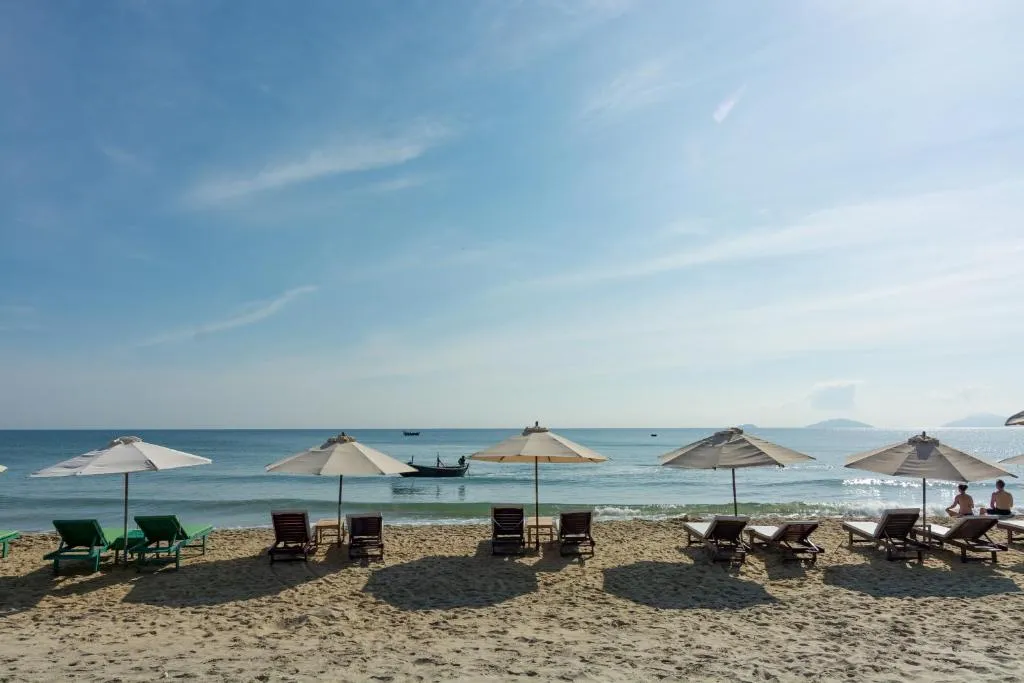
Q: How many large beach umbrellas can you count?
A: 5